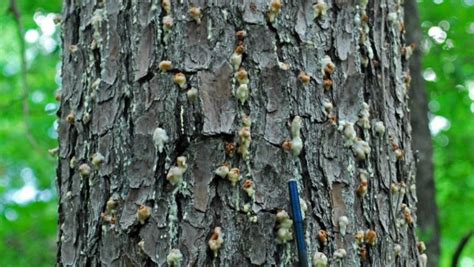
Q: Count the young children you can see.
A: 0